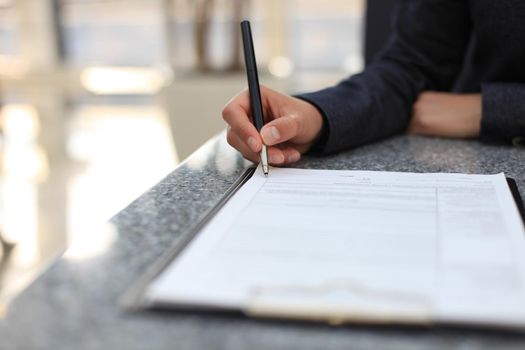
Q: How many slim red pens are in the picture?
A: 0